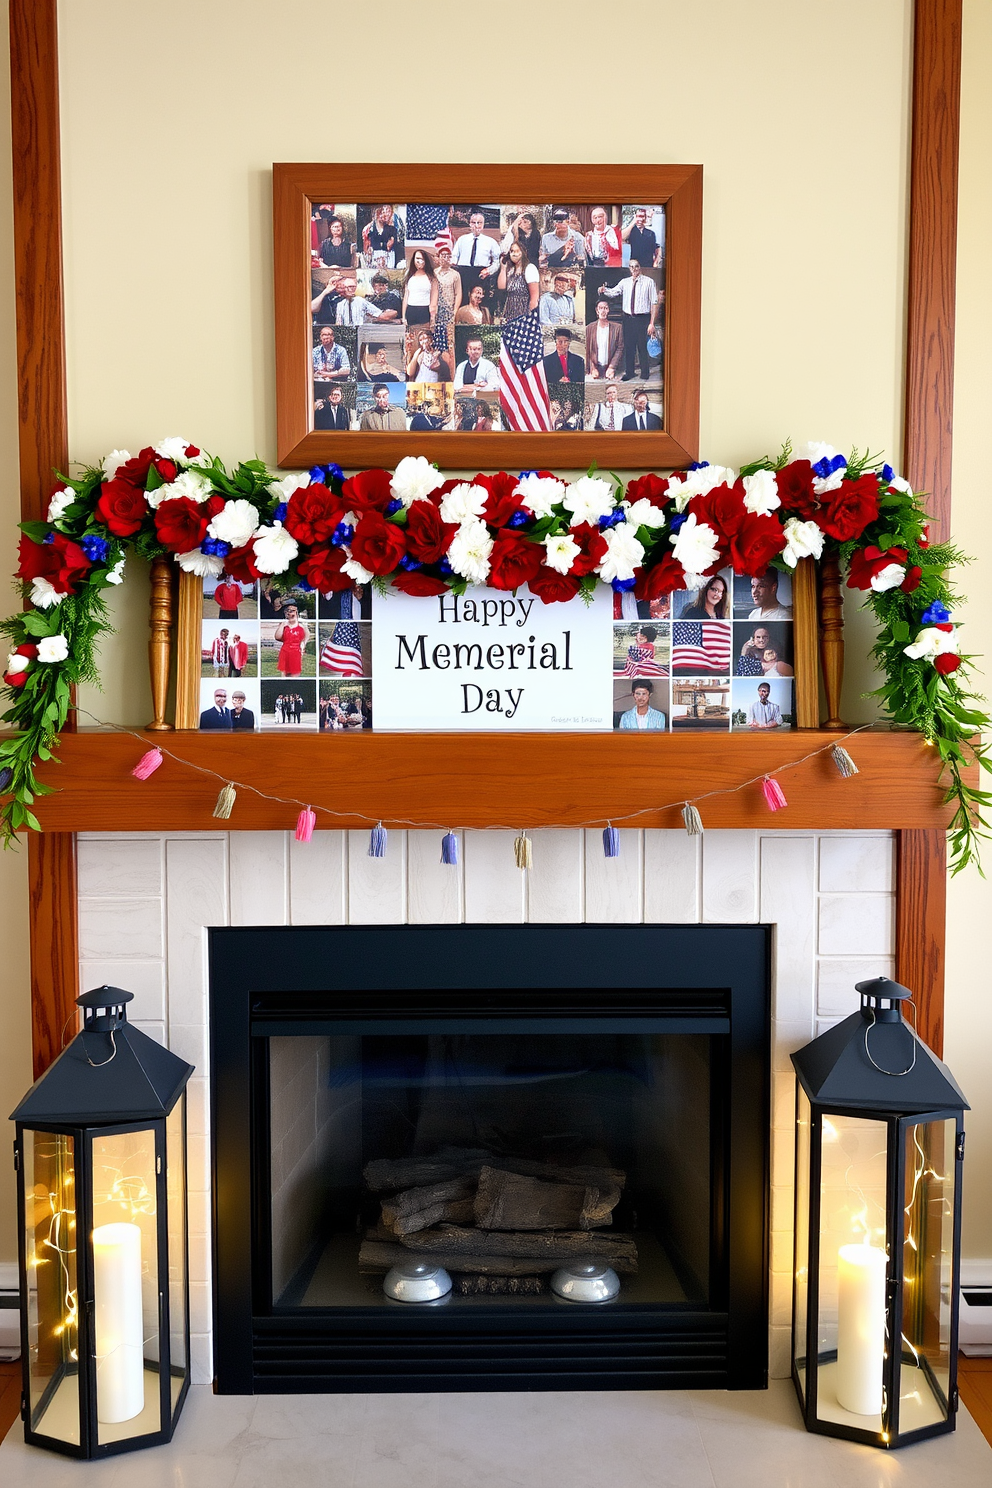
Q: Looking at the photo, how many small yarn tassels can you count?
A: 10